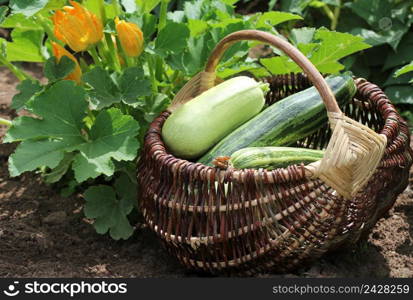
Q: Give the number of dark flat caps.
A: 0